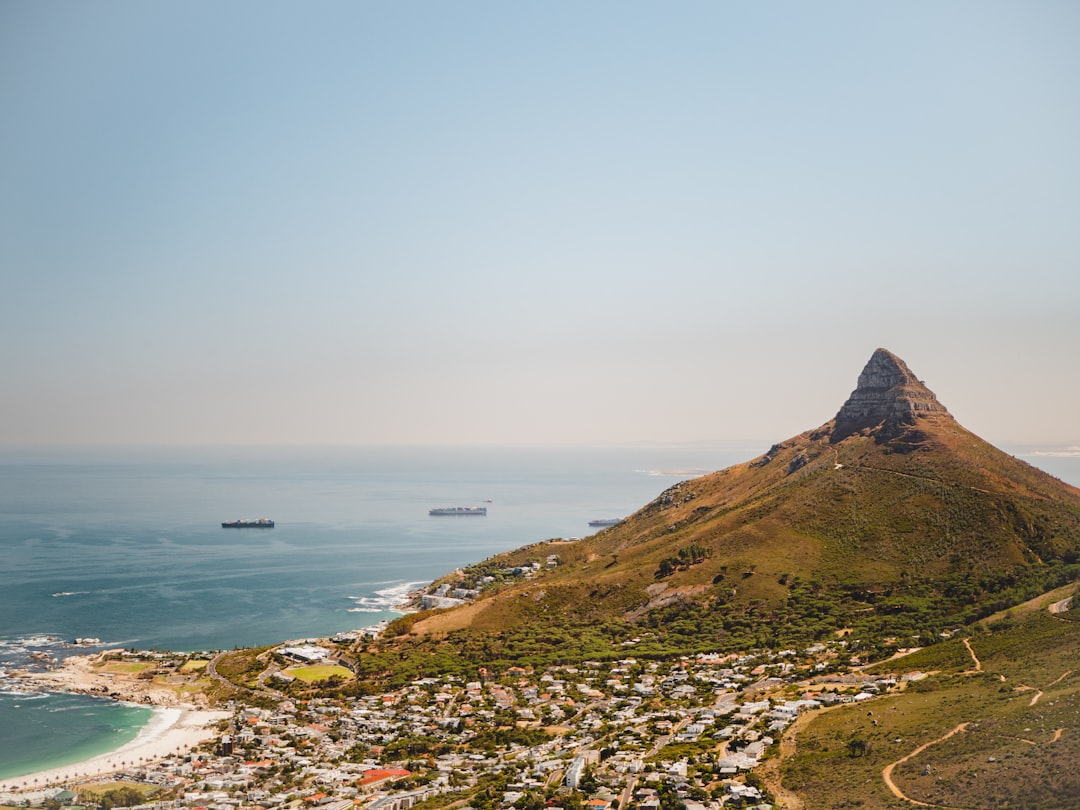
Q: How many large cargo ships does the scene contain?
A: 3